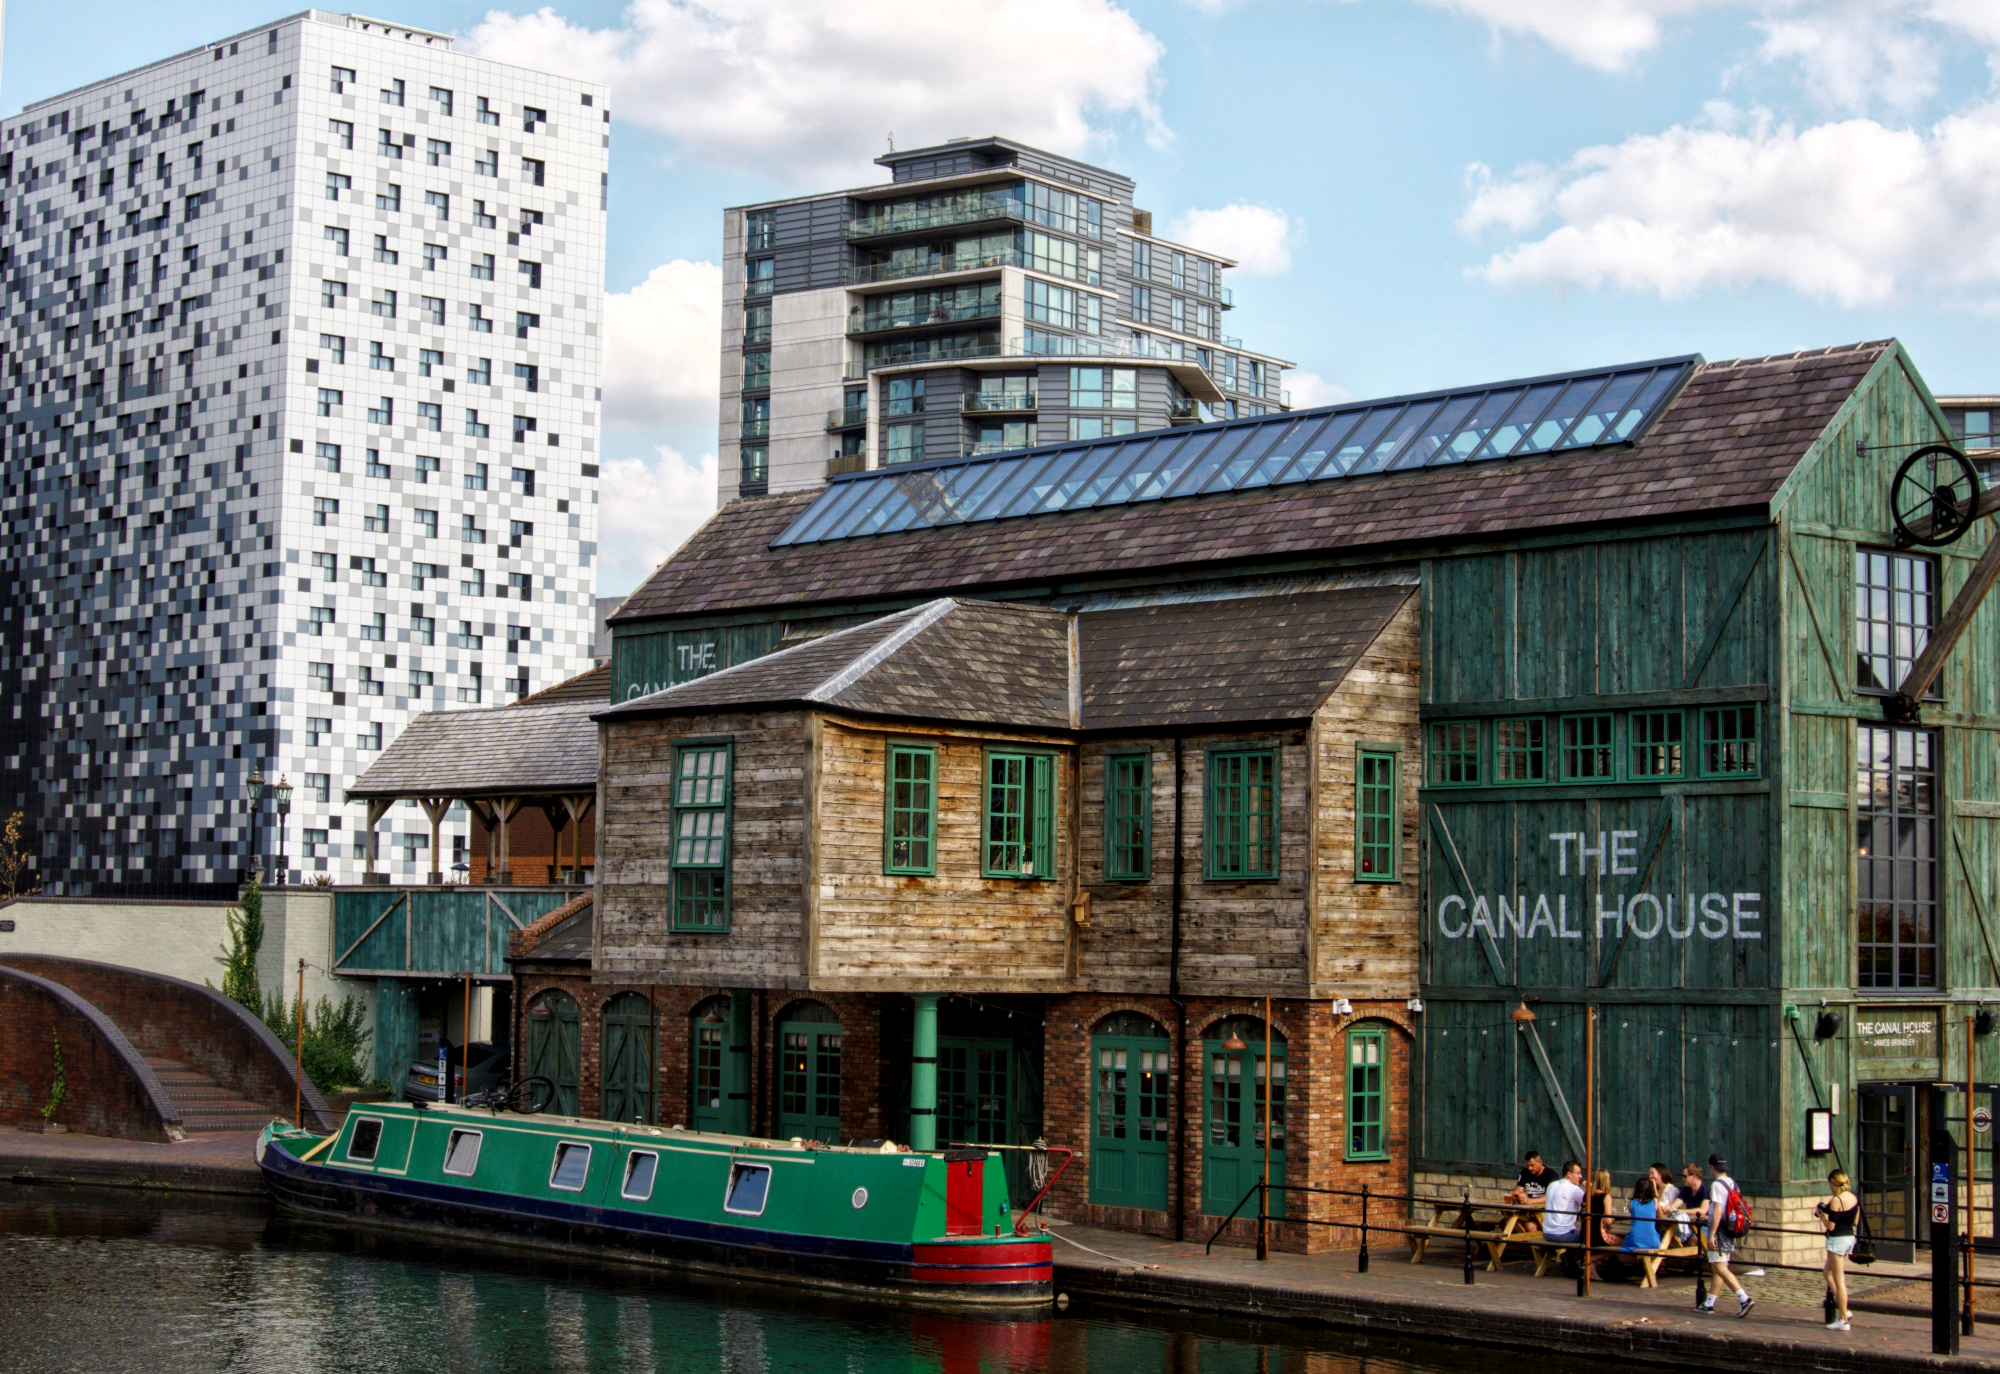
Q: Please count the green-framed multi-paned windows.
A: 12